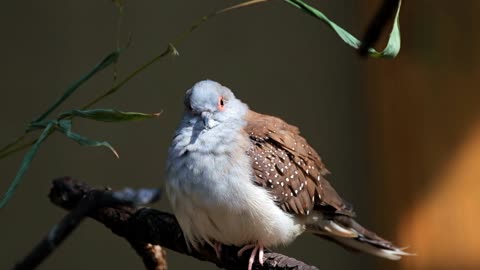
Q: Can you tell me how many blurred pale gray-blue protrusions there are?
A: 1